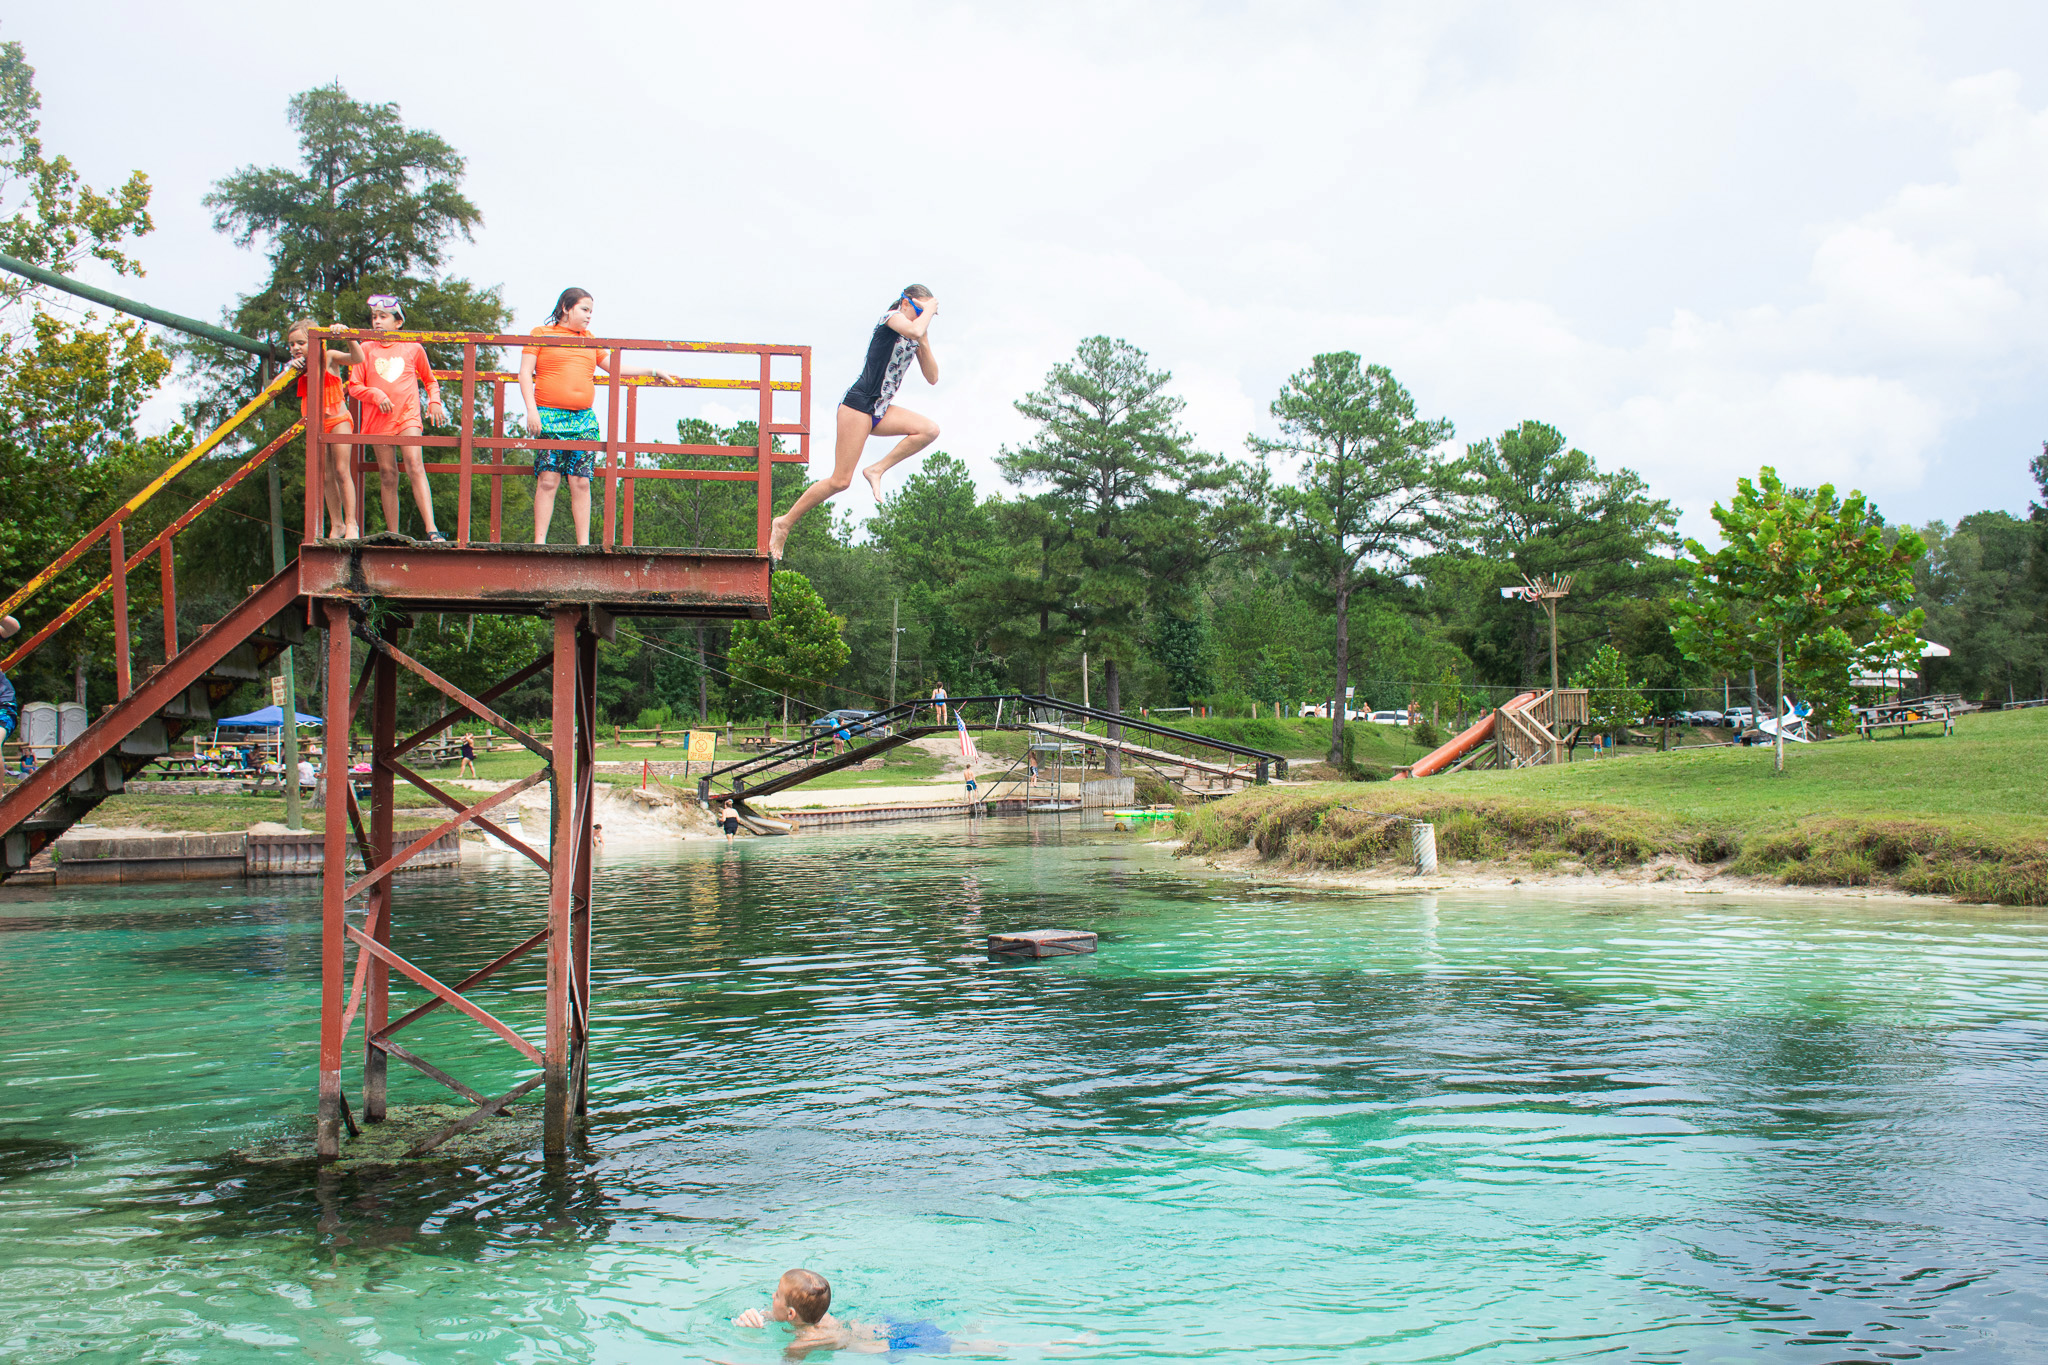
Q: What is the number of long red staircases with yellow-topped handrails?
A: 1